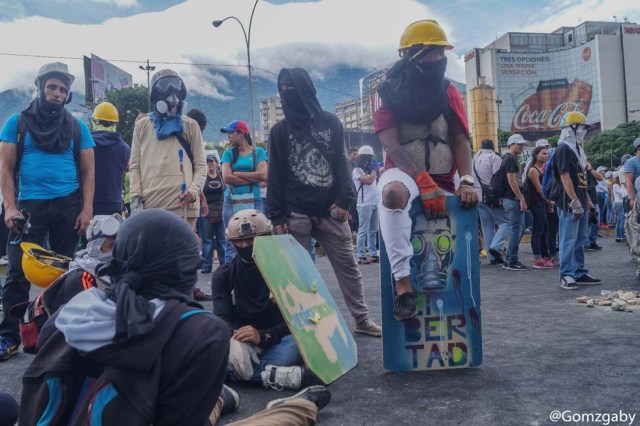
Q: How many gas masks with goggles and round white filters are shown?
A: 1